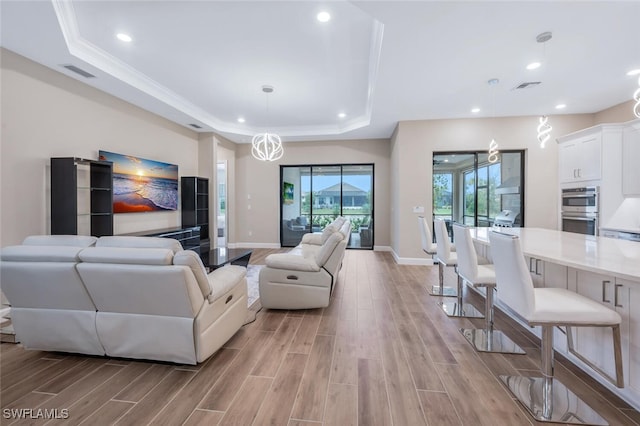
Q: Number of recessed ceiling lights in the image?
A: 8